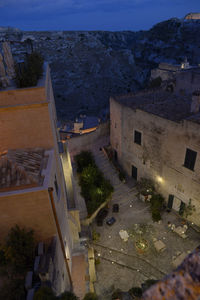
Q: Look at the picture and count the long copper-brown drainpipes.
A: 1